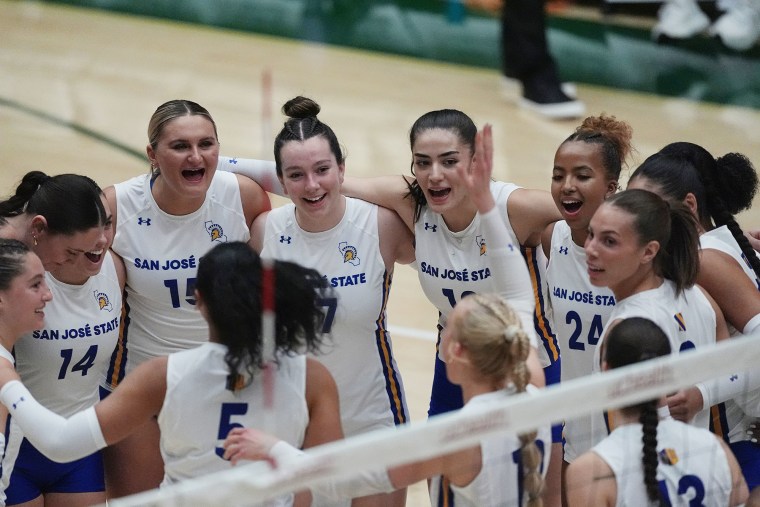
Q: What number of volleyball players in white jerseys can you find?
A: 11